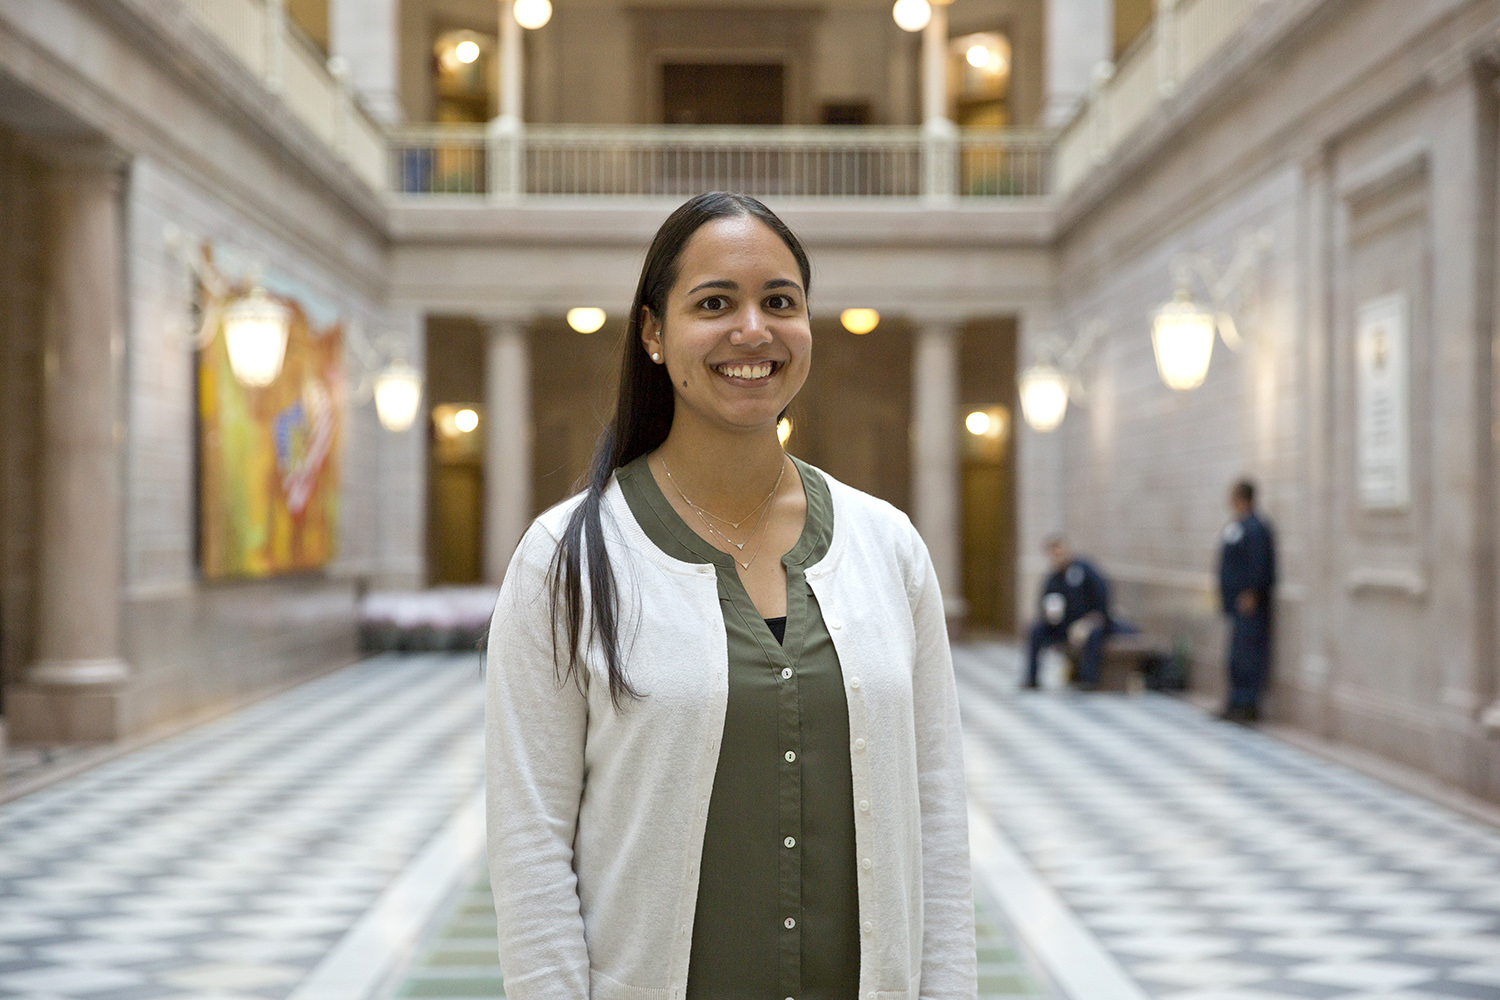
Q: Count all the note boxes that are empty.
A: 0